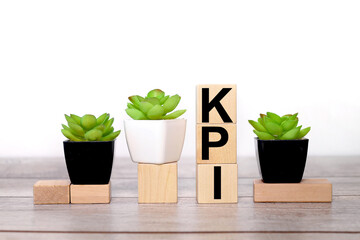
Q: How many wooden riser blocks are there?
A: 4